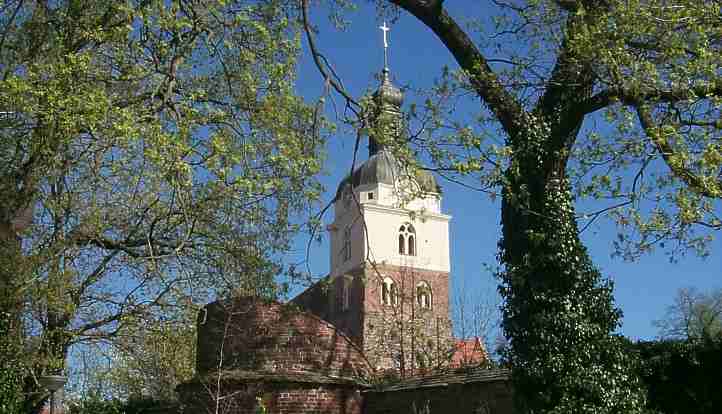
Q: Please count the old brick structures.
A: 2